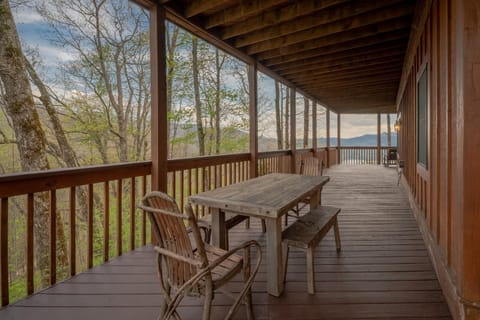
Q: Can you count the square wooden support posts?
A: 7